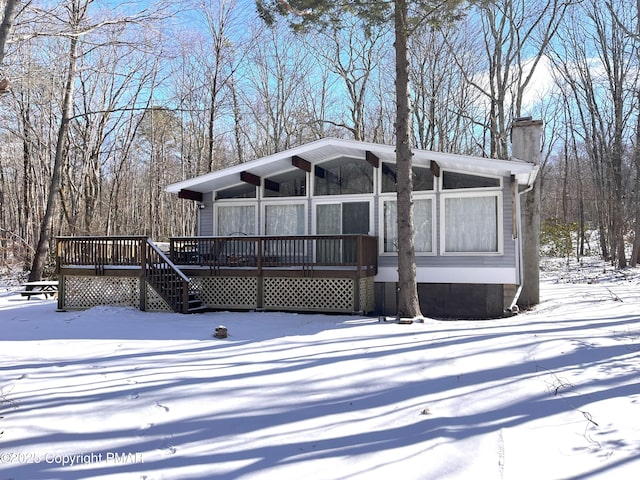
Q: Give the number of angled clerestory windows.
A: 5